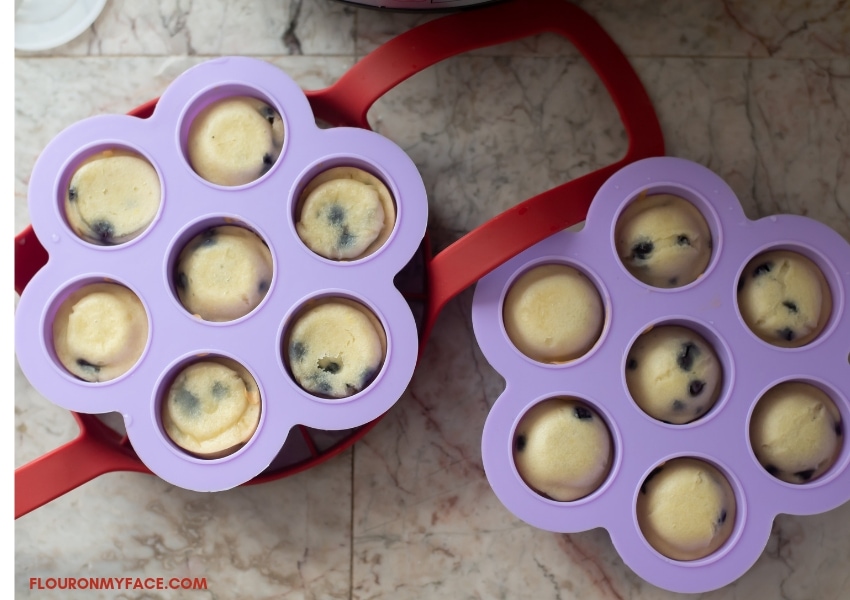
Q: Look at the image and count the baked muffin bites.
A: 14